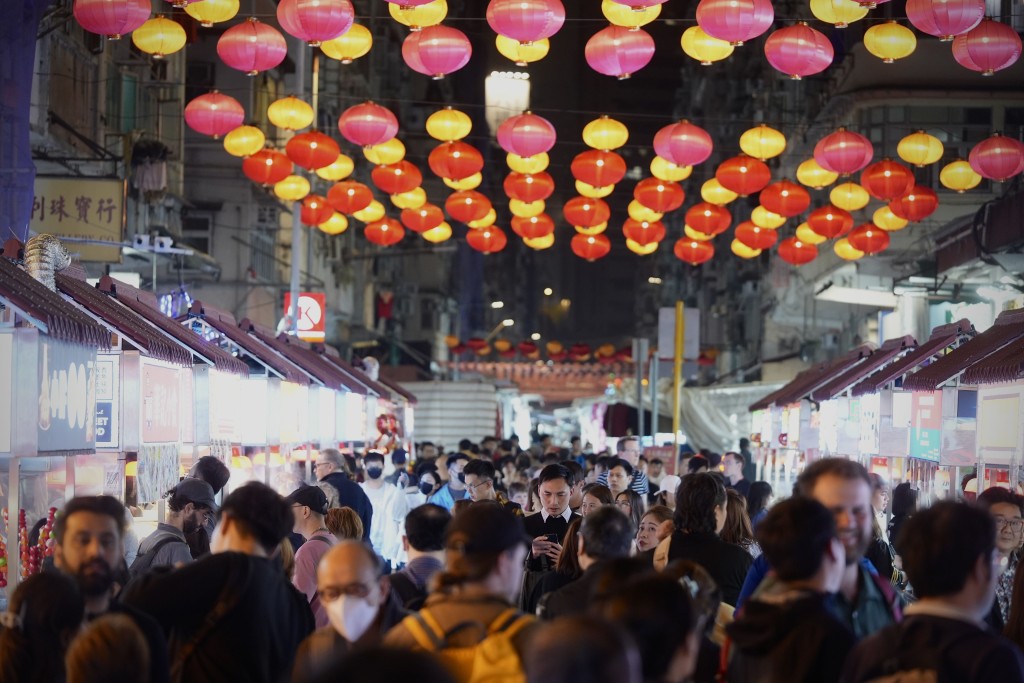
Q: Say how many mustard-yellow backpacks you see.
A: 1